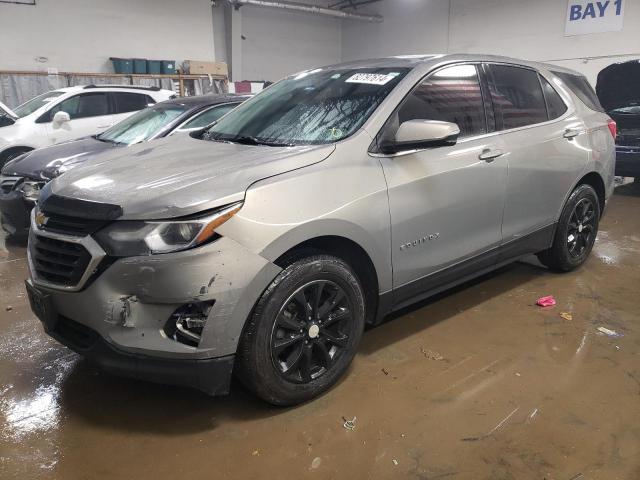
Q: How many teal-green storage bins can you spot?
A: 4